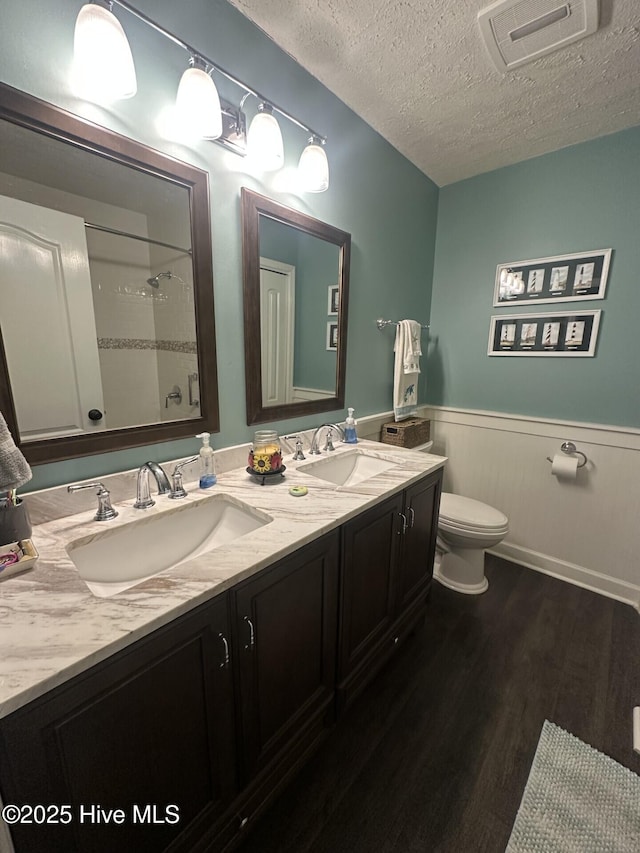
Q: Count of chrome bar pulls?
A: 4